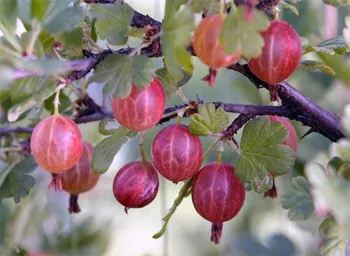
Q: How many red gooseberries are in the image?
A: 9